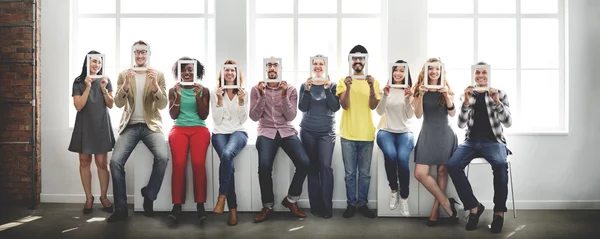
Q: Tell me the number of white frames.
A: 10